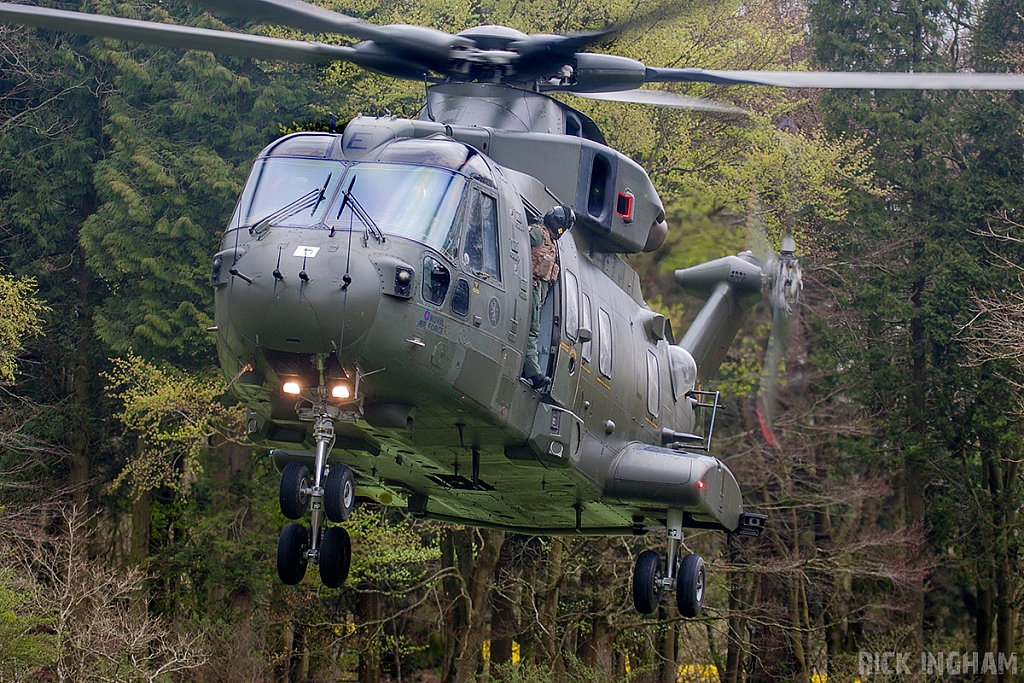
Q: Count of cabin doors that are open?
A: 1